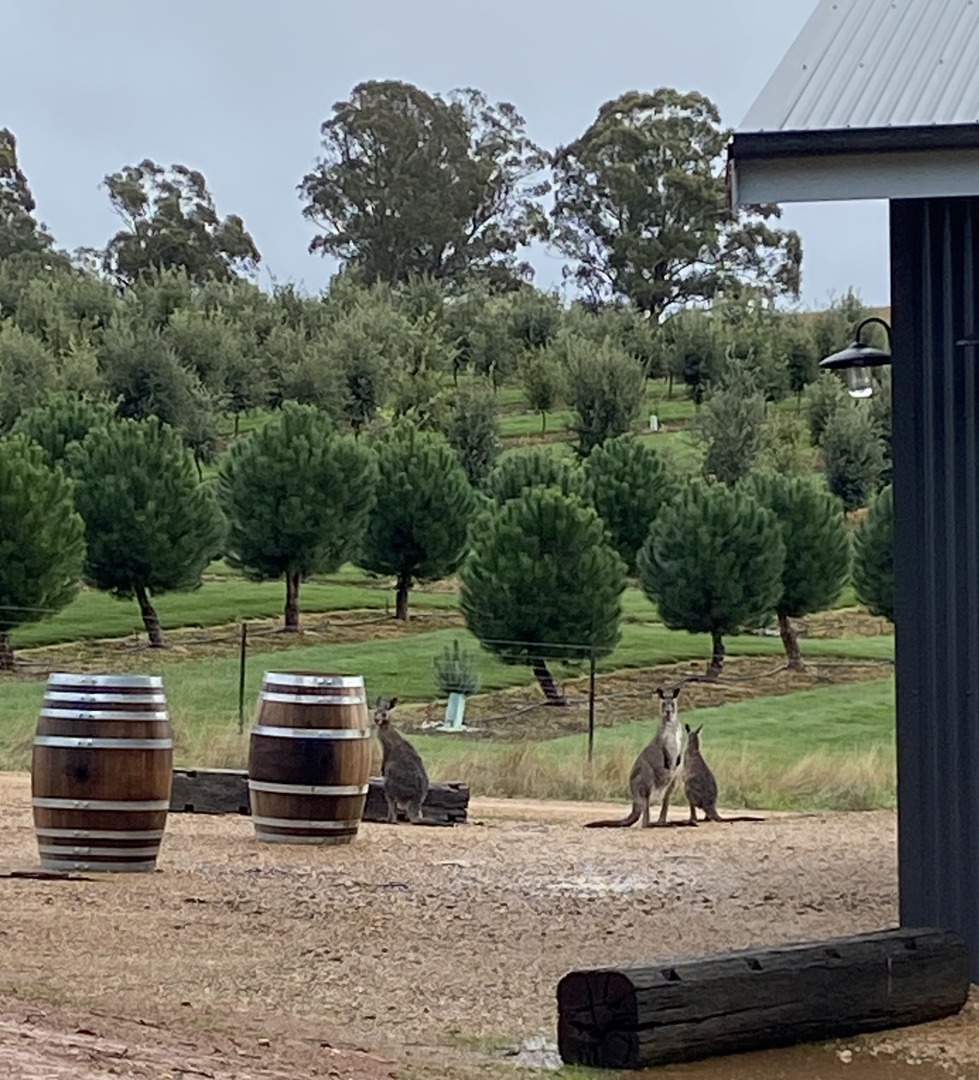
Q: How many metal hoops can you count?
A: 14